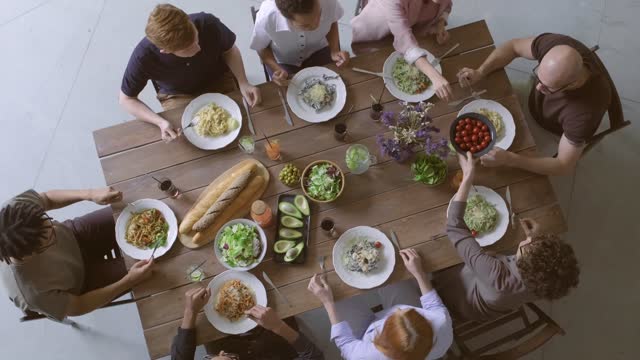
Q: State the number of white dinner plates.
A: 8